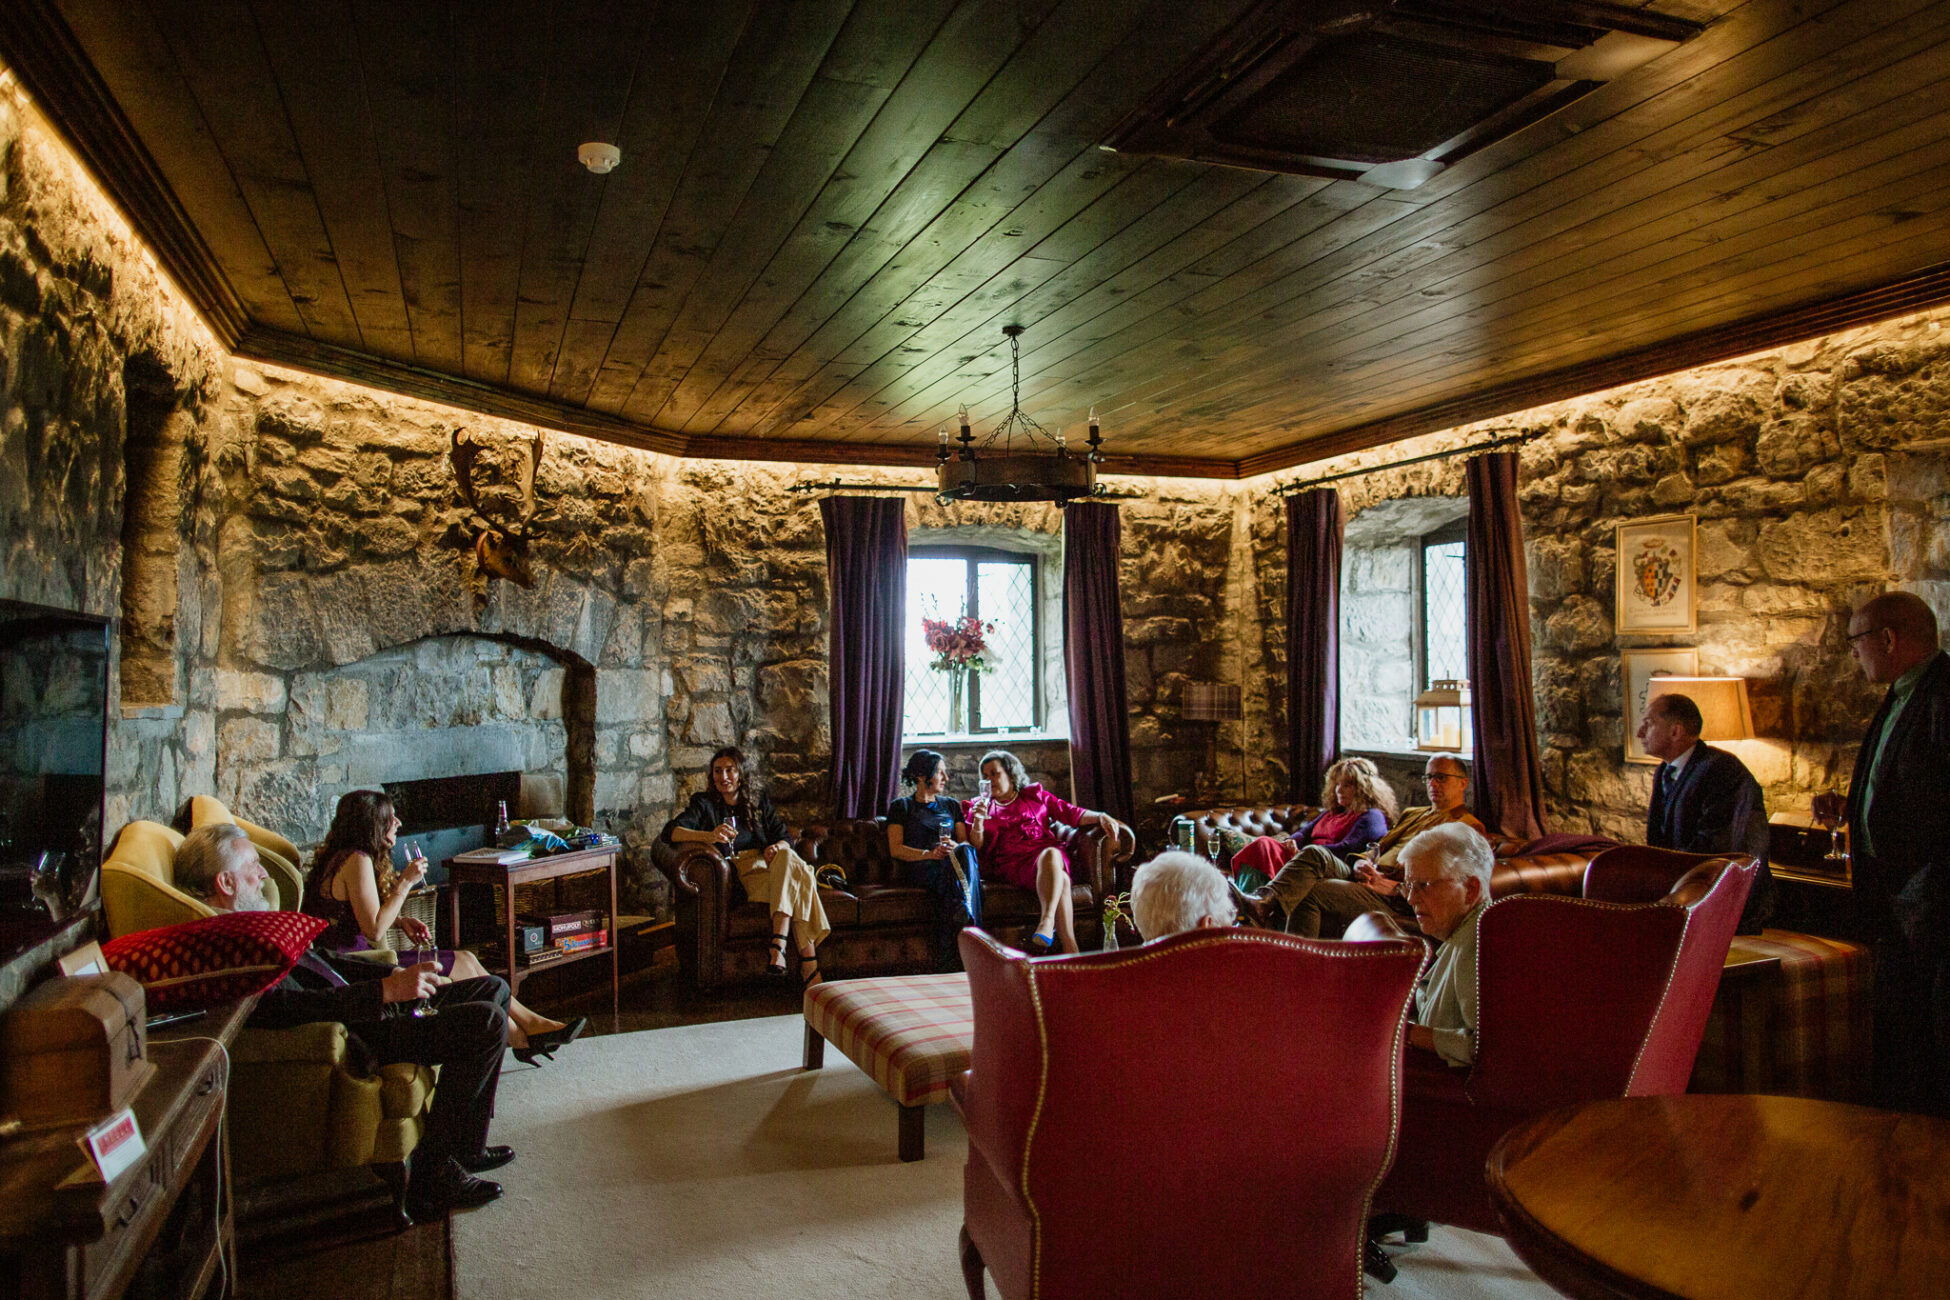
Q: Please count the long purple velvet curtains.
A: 4